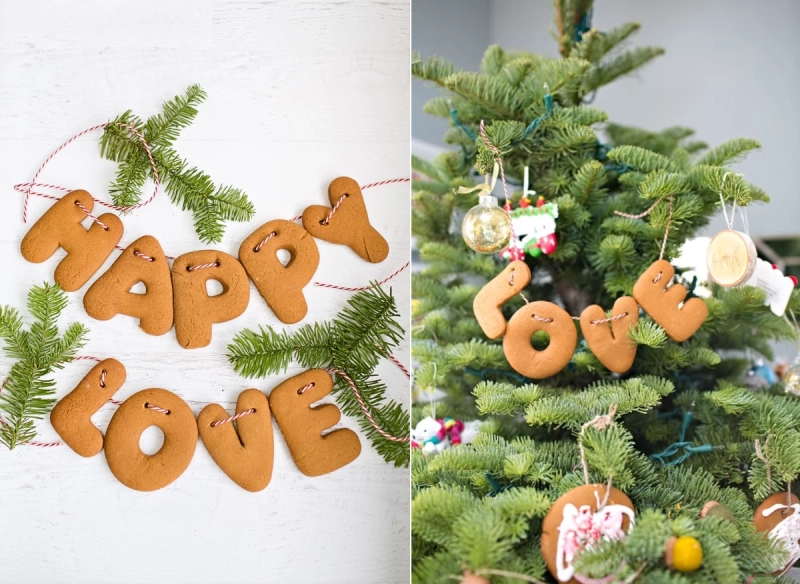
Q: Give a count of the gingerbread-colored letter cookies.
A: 13